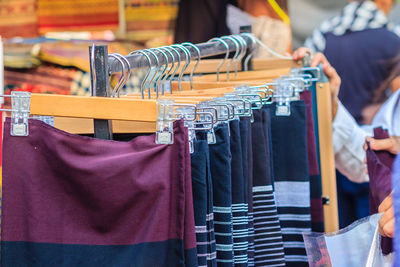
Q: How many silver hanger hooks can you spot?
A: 15